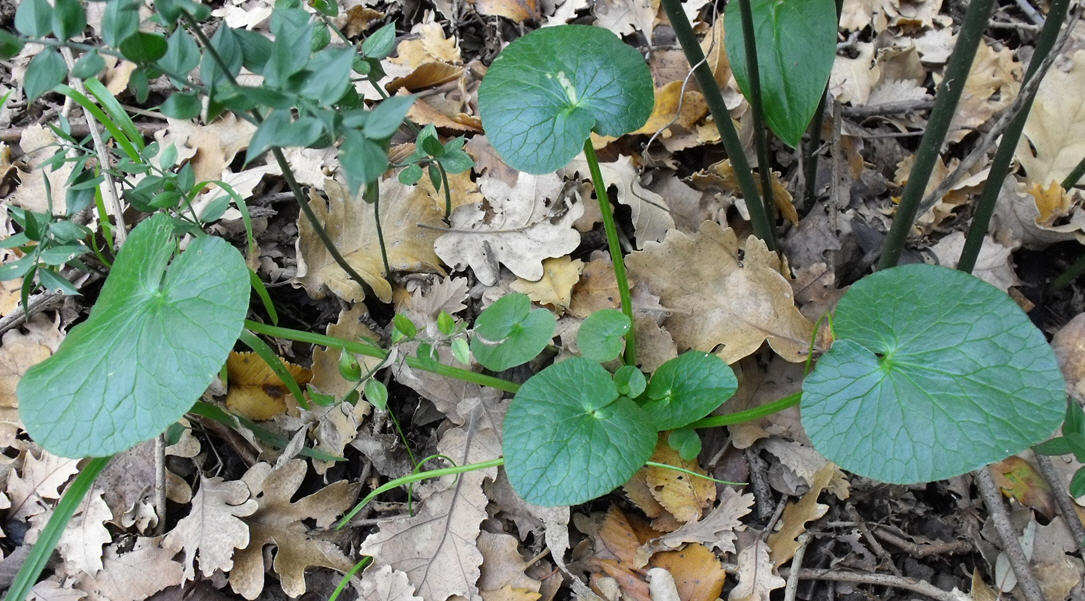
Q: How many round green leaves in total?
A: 9